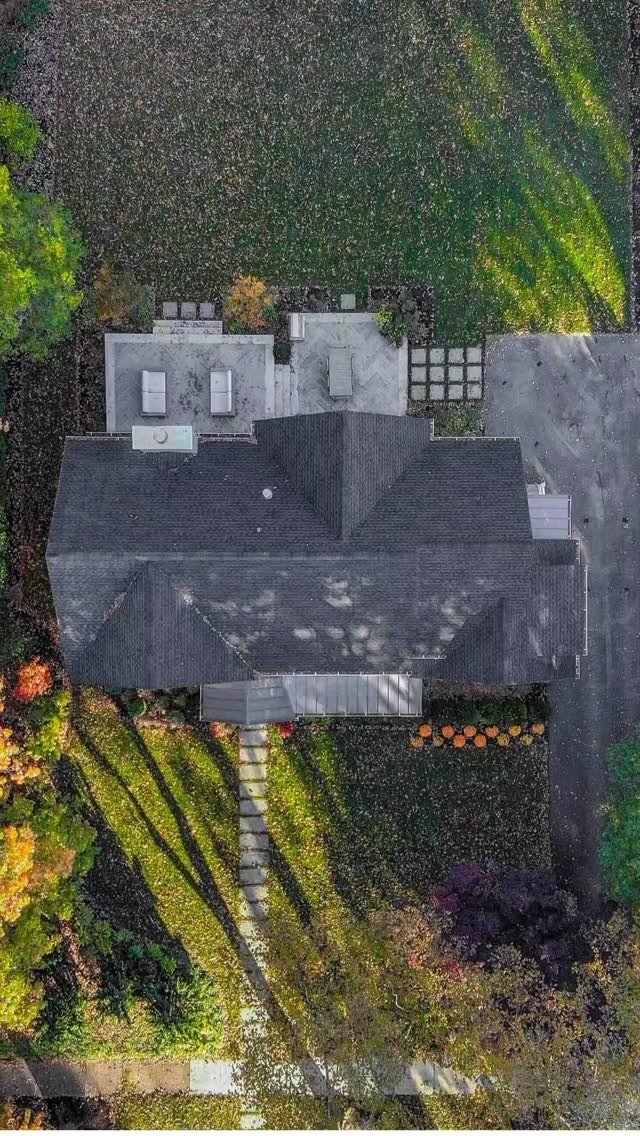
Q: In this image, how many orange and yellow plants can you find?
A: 12